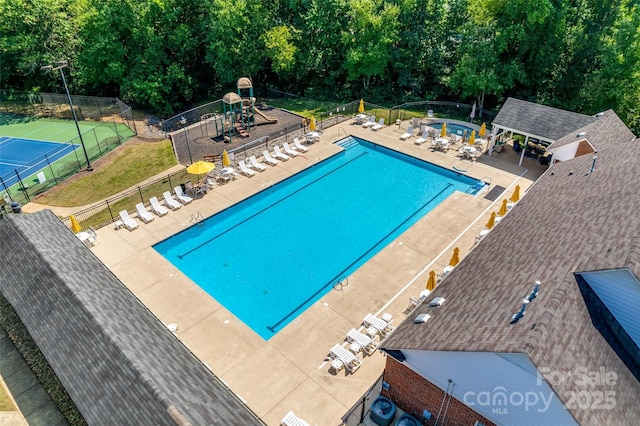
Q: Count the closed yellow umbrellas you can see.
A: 12